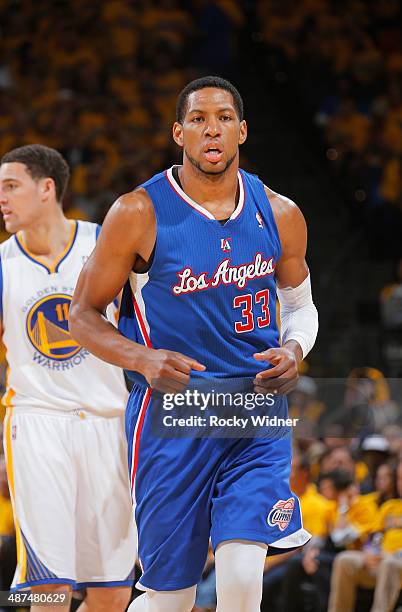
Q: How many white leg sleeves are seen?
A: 2